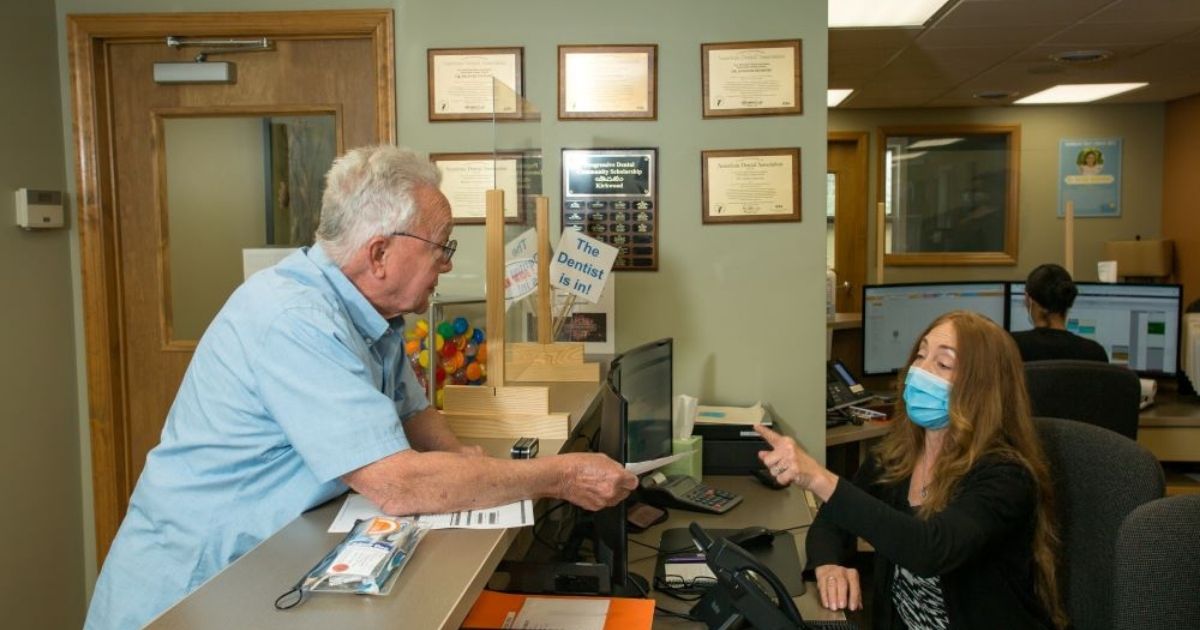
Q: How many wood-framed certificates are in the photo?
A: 5